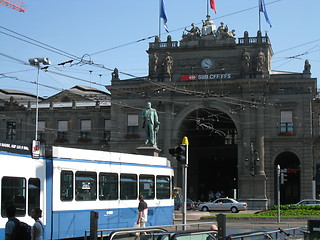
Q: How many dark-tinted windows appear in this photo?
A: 8